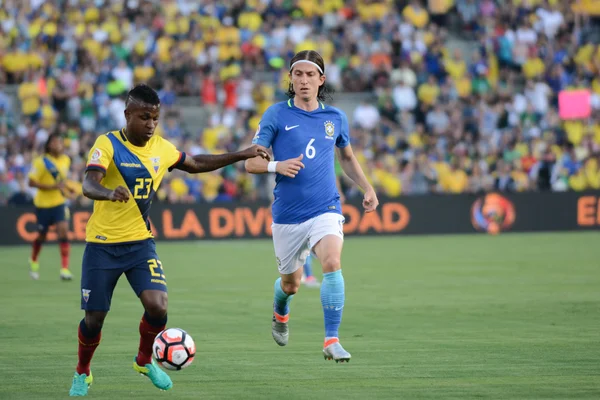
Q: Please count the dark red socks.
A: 4